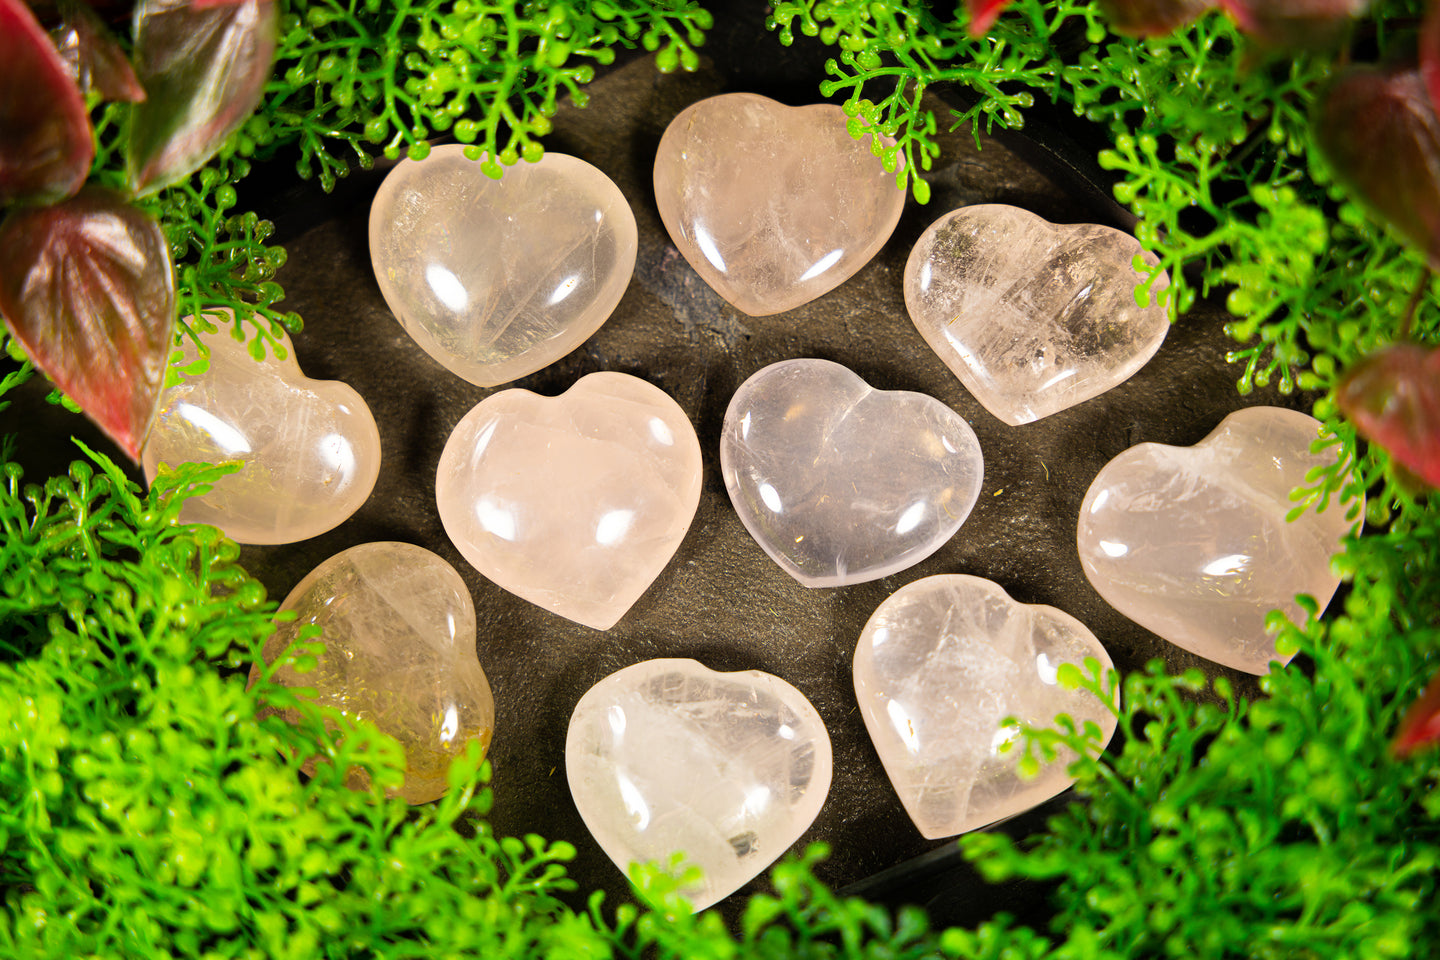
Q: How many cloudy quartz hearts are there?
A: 10